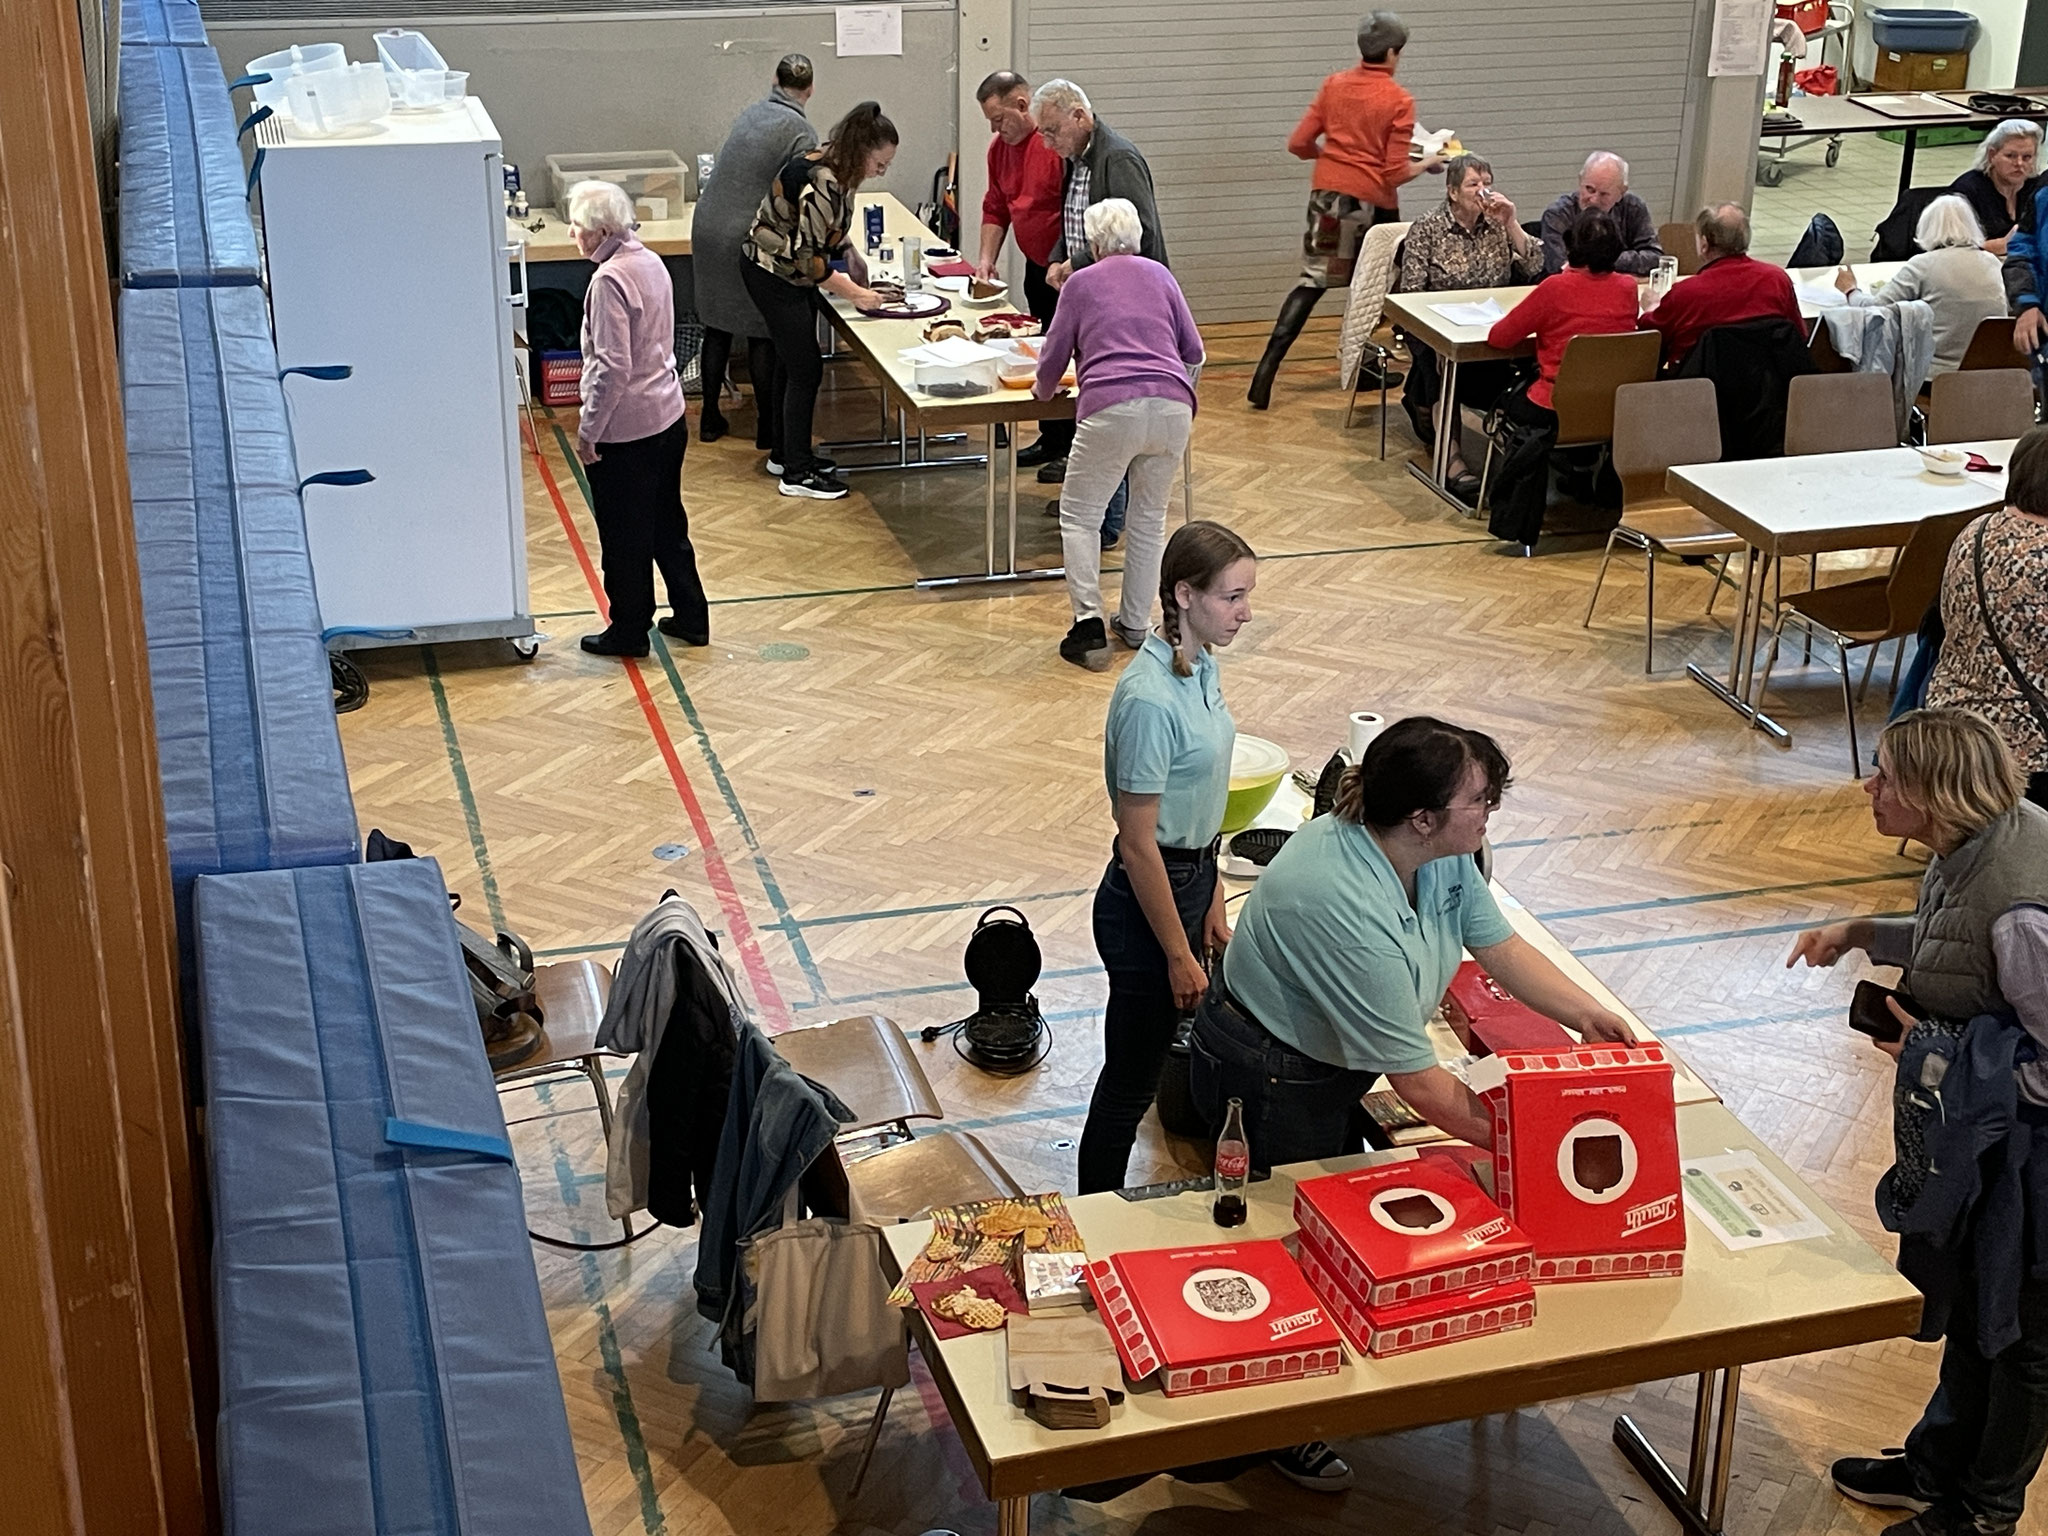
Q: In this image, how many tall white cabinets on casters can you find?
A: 1